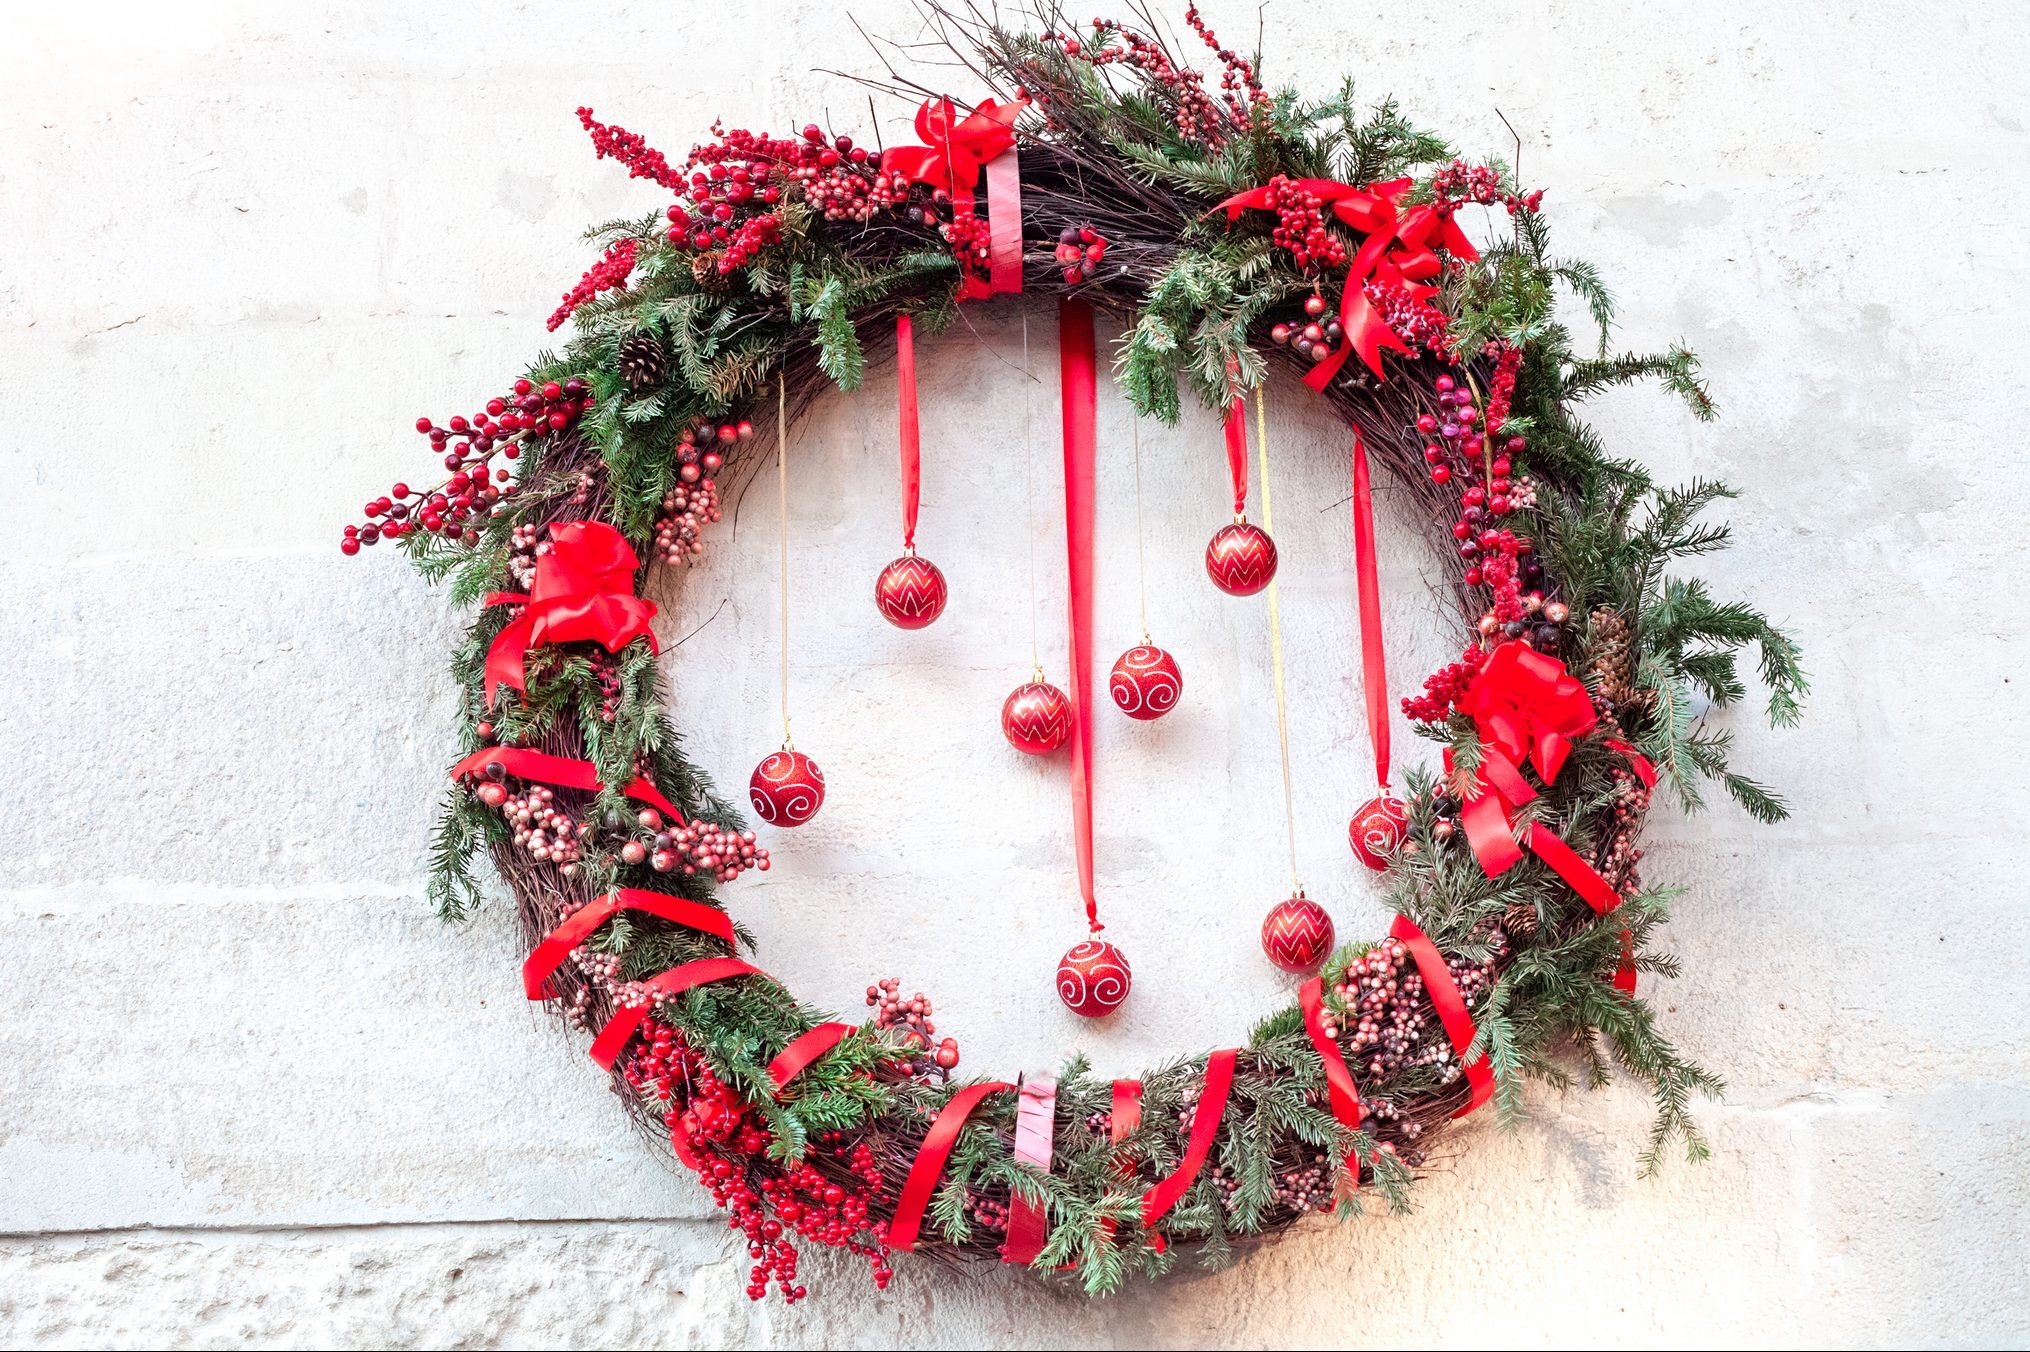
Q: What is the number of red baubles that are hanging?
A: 8